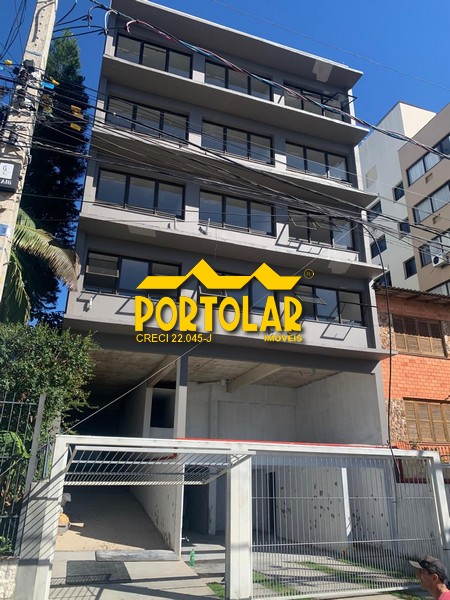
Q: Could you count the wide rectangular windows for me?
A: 12